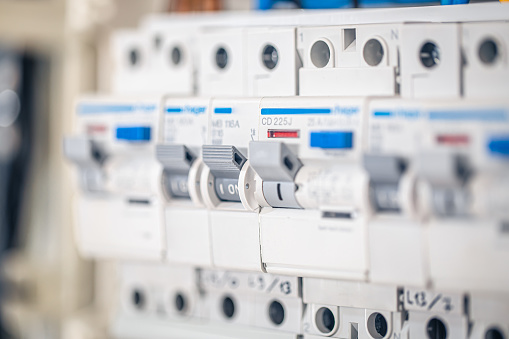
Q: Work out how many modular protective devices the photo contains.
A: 6